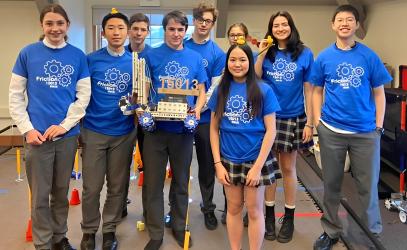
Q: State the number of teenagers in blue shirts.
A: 9